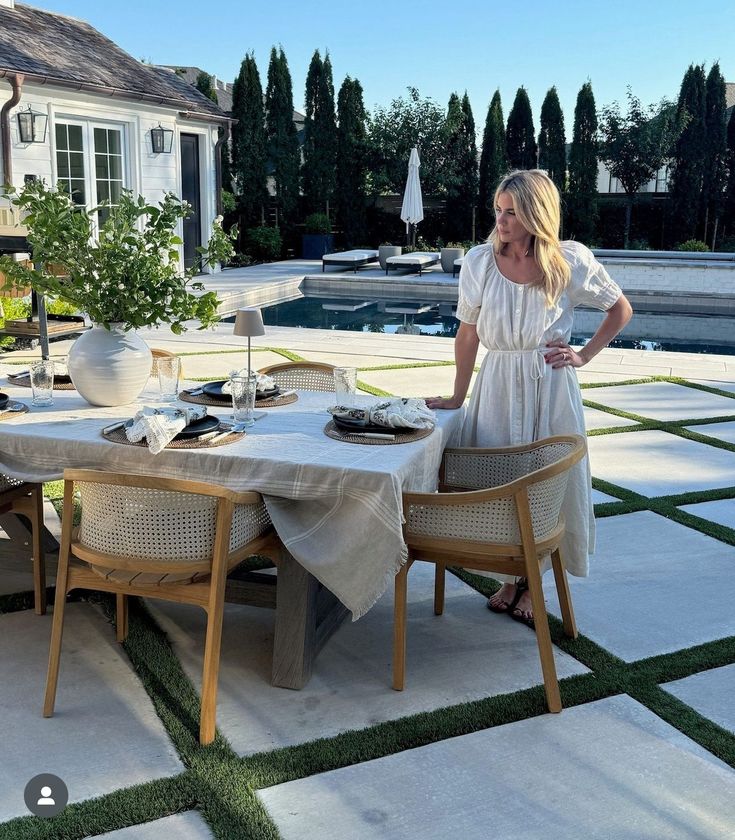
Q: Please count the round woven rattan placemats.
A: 5